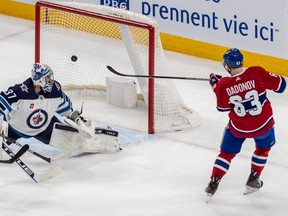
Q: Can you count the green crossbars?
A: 0